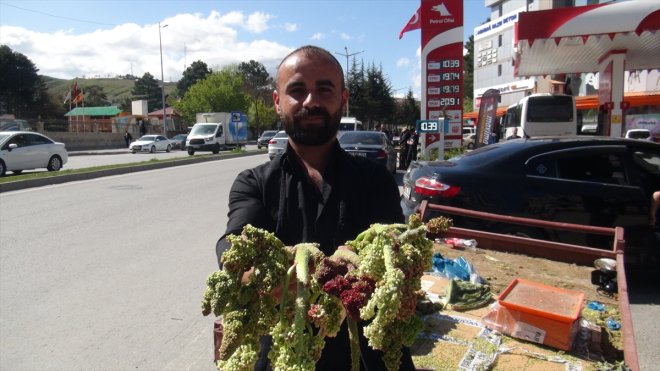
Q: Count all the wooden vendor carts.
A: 1